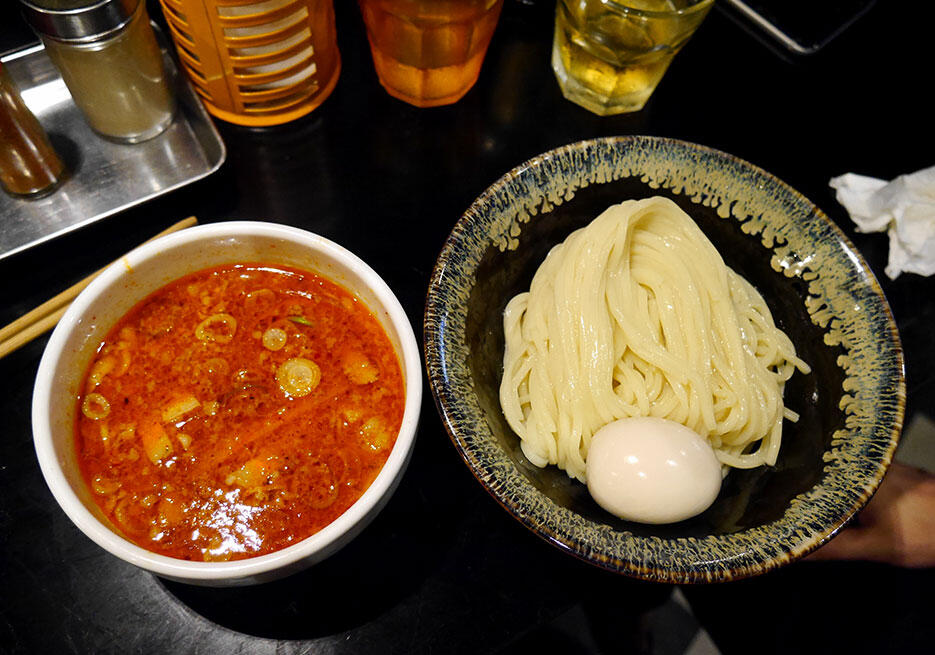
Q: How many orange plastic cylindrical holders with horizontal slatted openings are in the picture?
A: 1